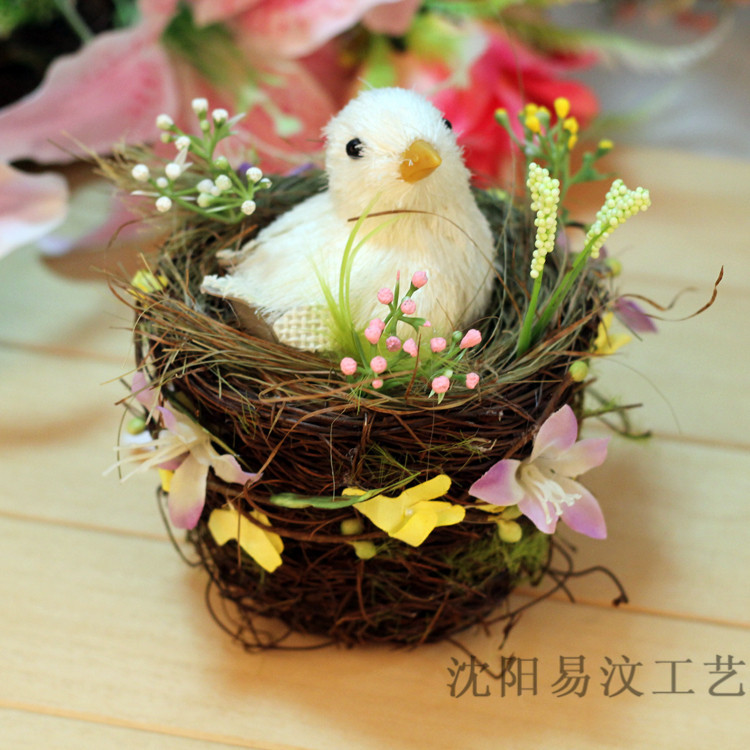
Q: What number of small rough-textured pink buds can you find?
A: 14